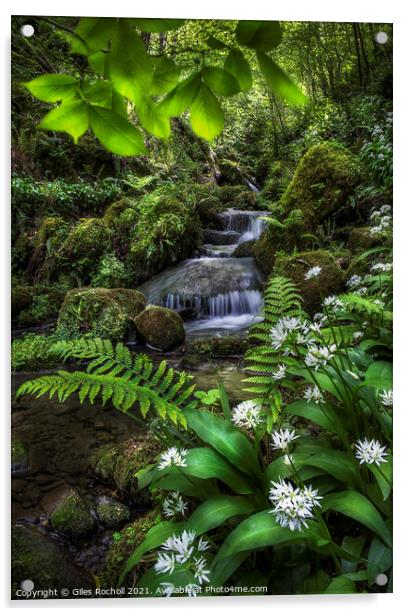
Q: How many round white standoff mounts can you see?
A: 4